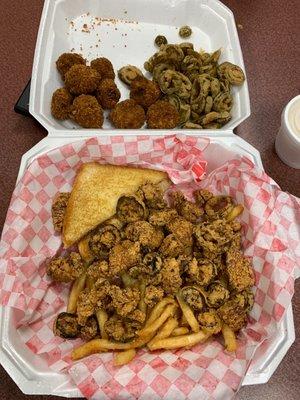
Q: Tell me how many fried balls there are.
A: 9